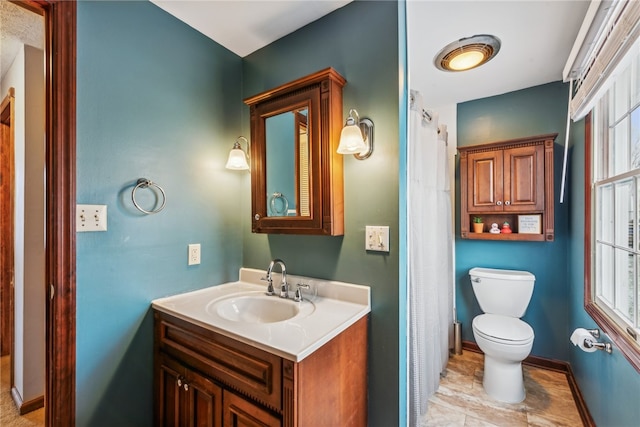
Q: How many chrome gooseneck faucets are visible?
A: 1